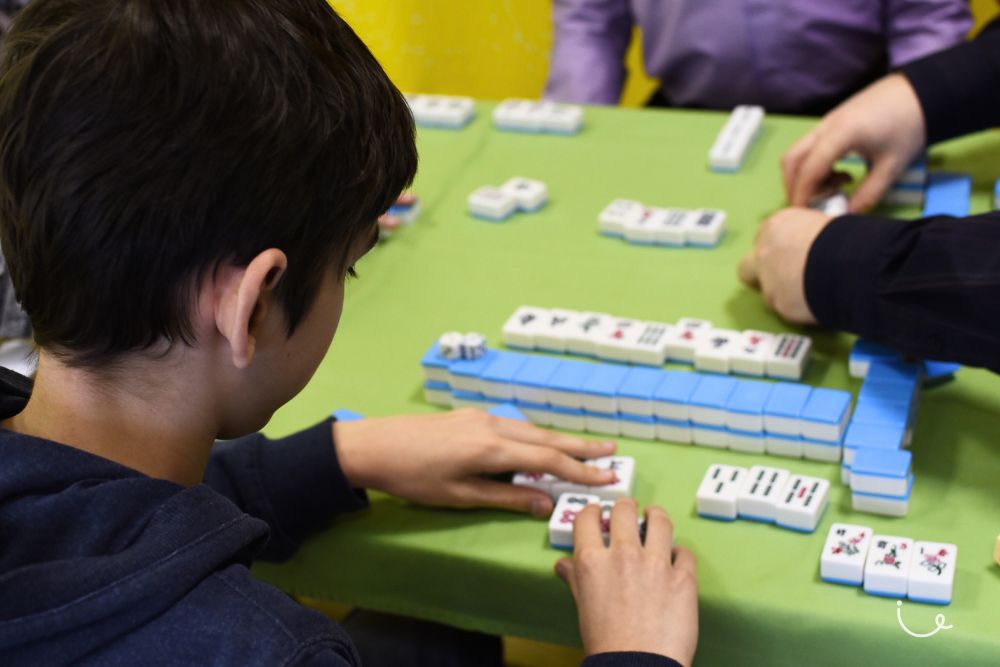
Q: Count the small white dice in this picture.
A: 2